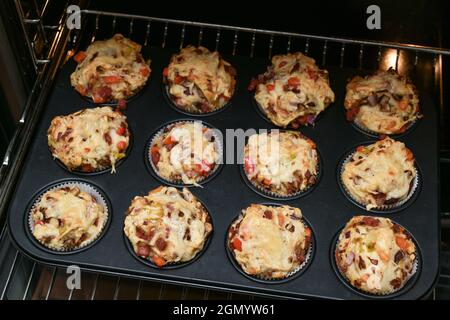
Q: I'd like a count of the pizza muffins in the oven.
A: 12